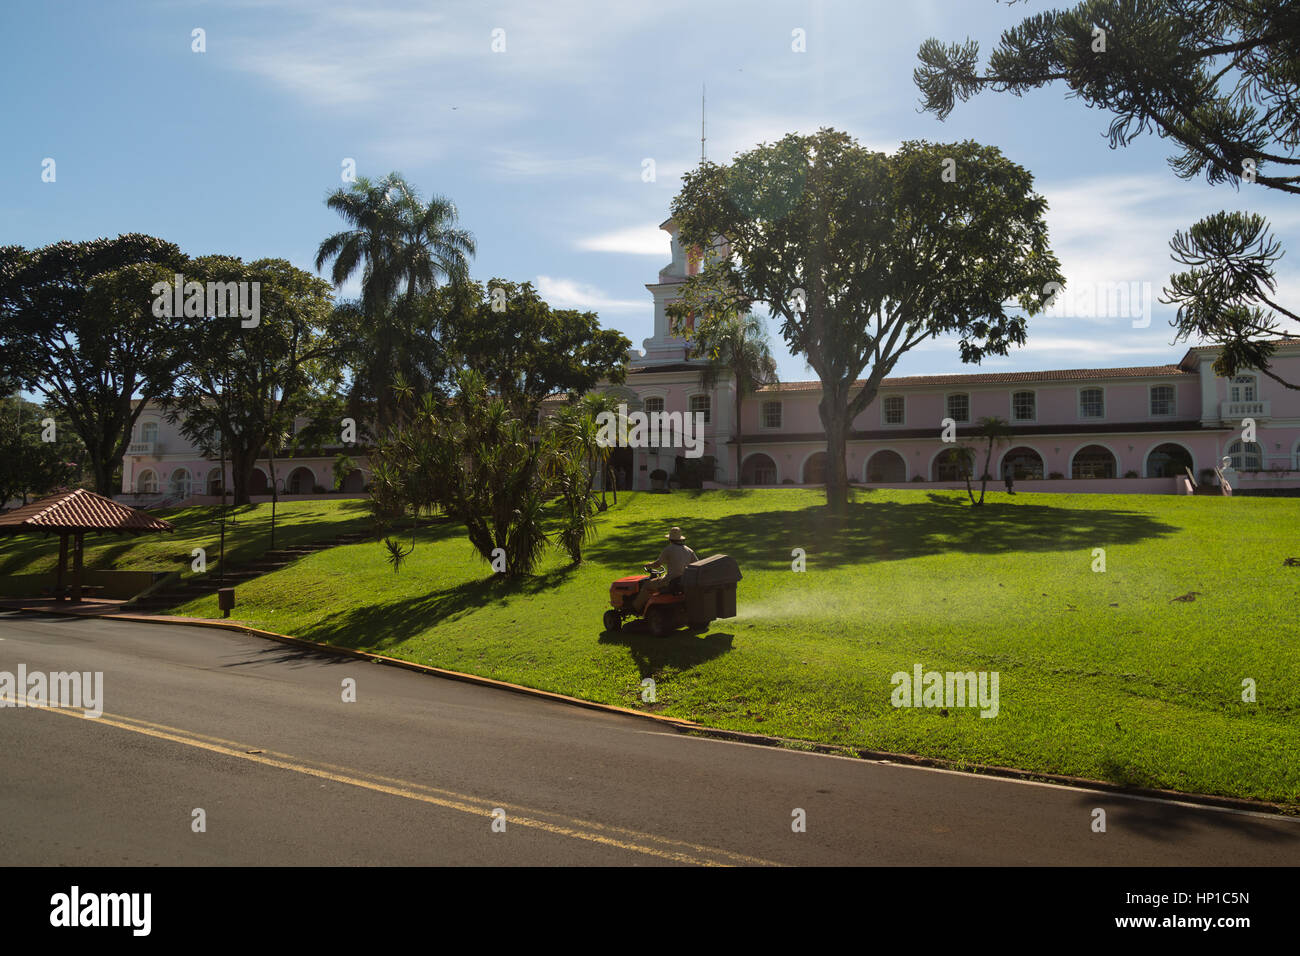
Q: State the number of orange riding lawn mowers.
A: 1